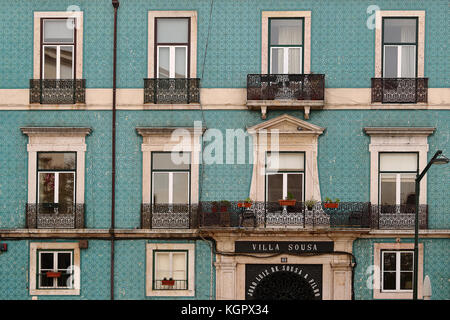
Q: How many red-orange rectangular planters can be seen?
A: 5